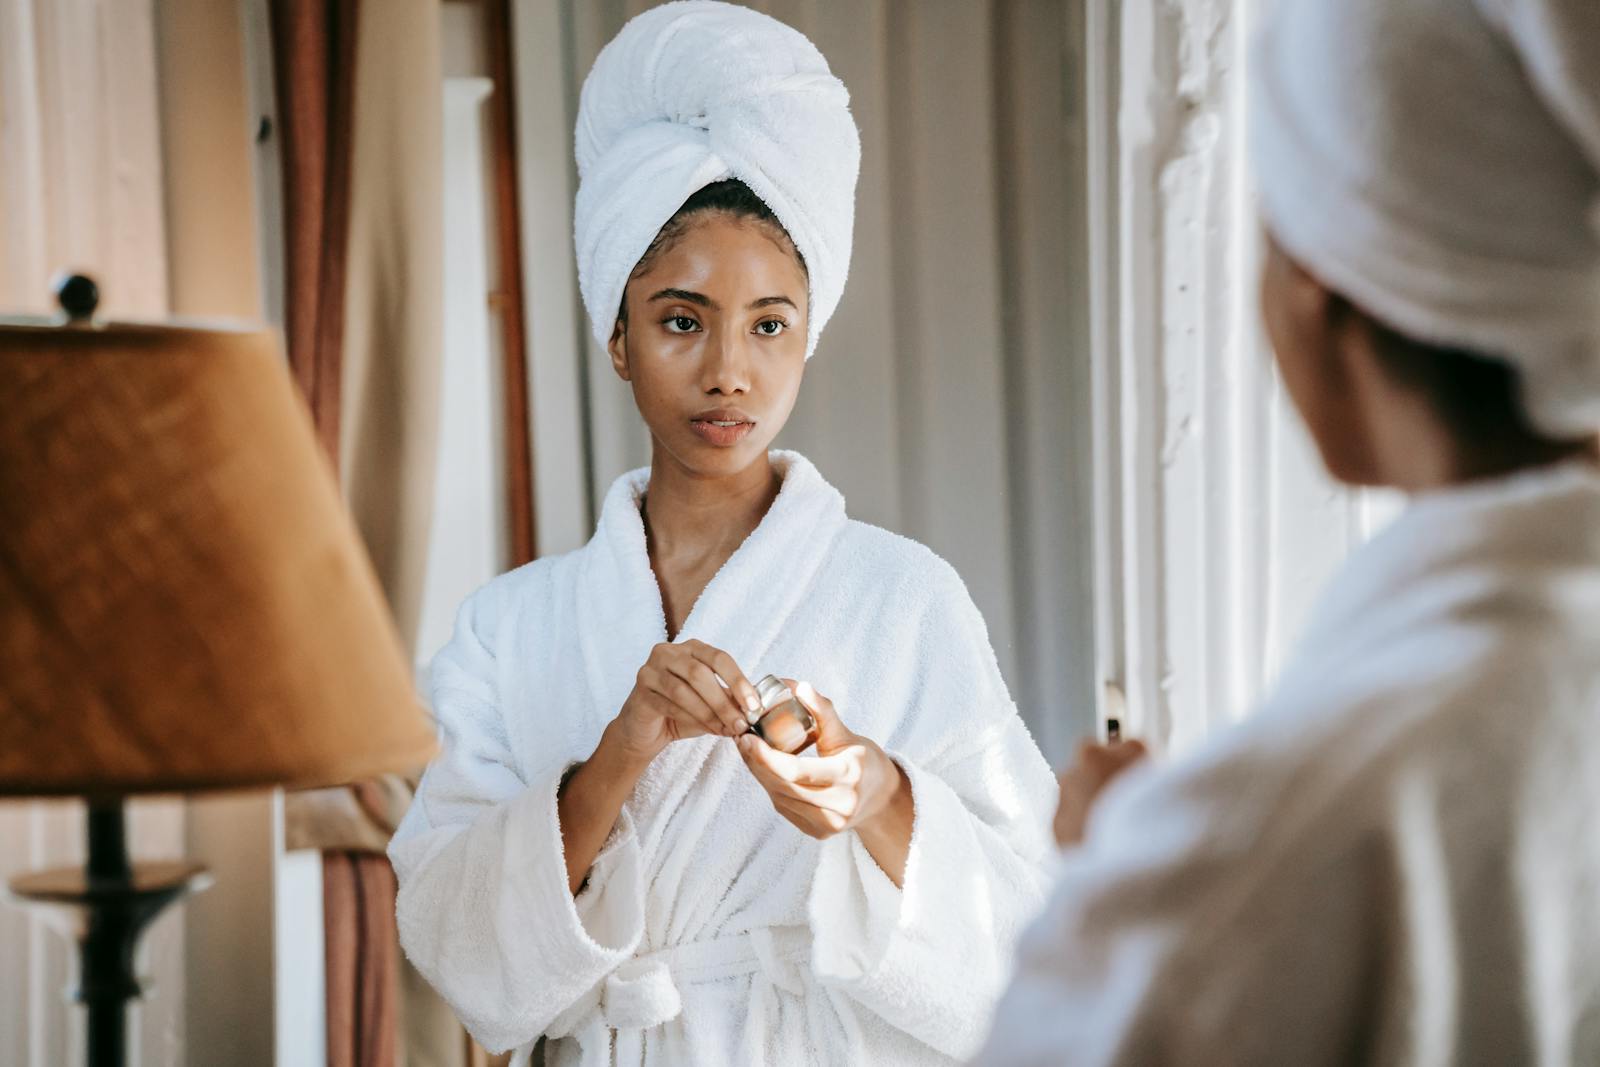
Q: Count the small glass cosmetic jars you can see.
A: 1